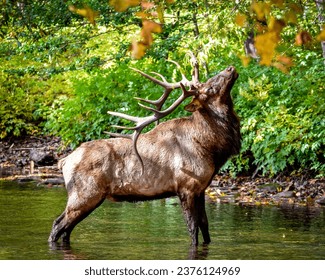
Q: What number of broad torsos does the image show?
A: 1